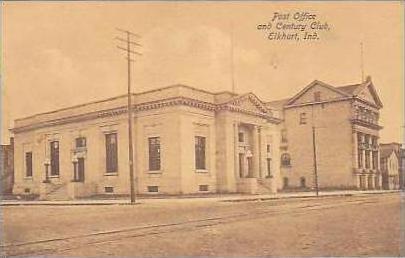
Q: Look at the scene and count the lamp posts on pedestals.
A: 4